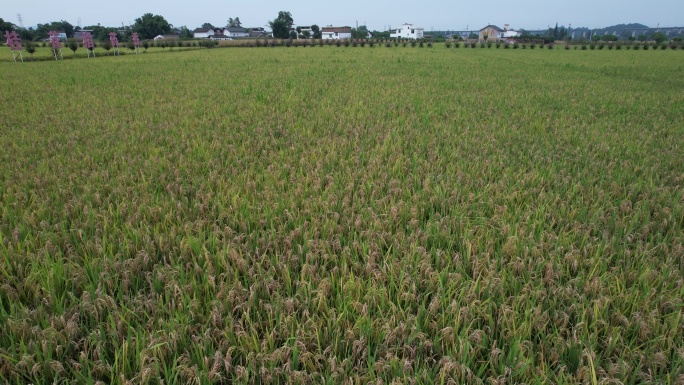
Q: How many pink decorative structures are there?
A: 5